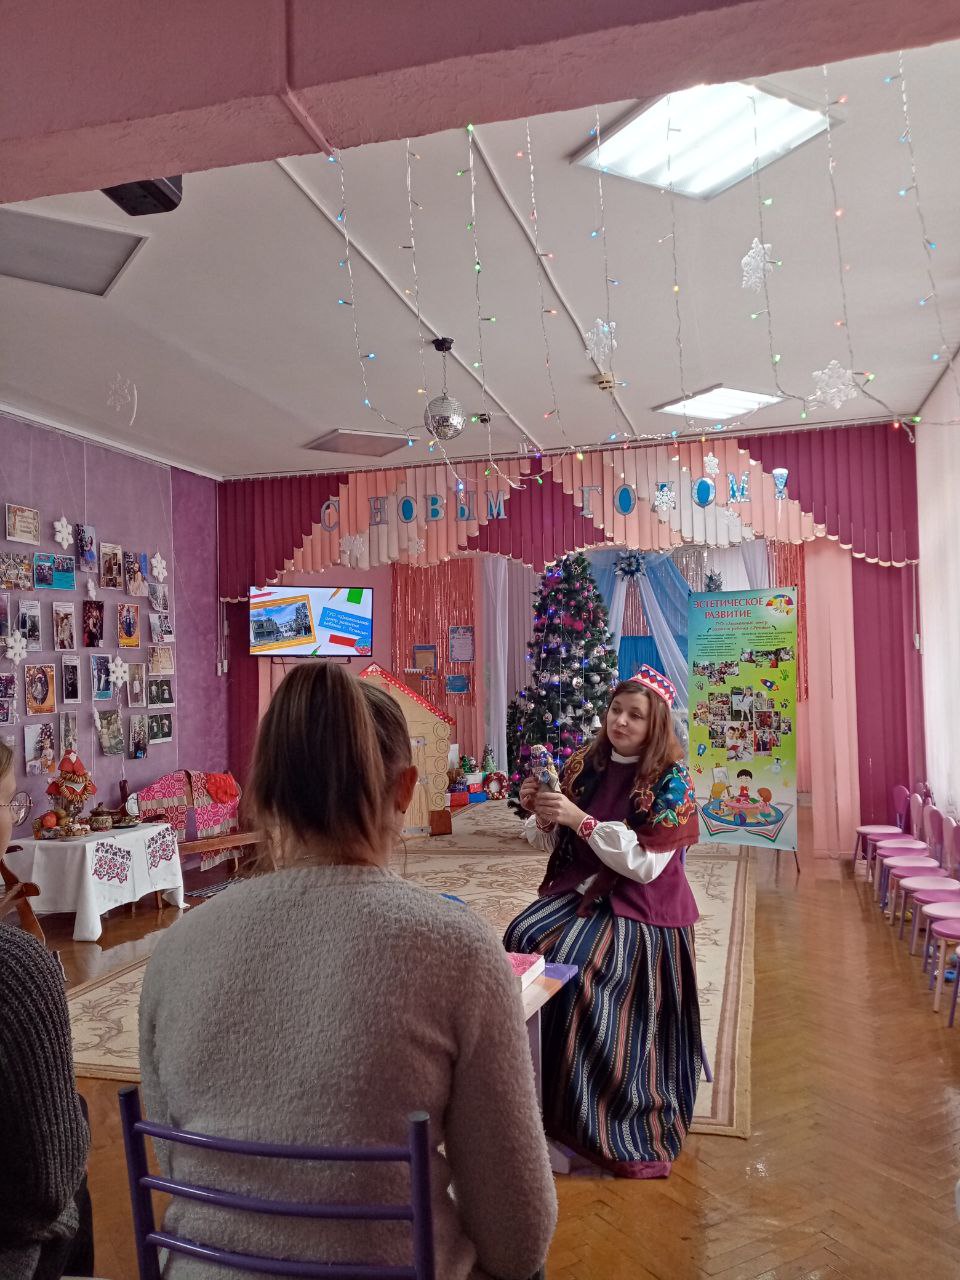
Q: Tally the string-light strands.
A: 9